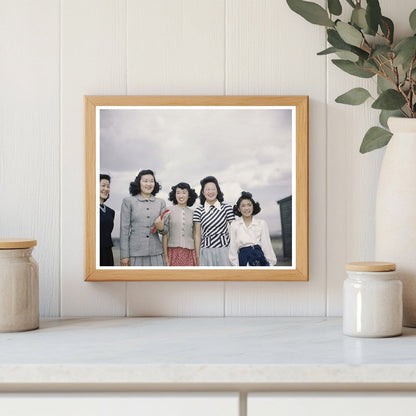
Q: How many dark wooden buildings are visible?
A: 1